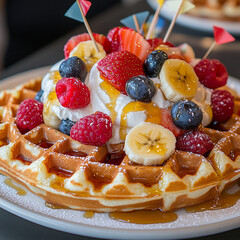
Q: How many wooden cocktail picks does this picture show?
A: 5